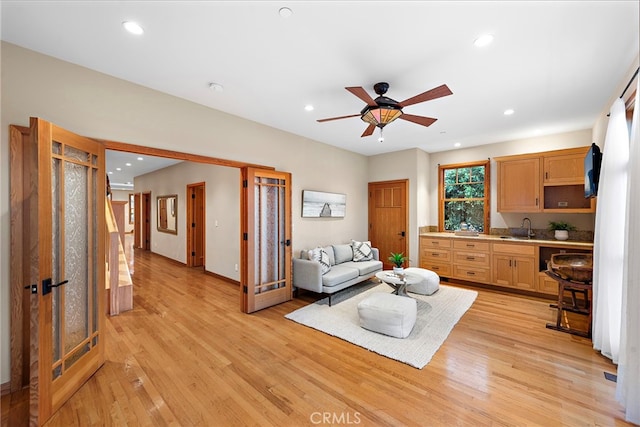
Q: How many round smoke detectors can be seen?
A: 2